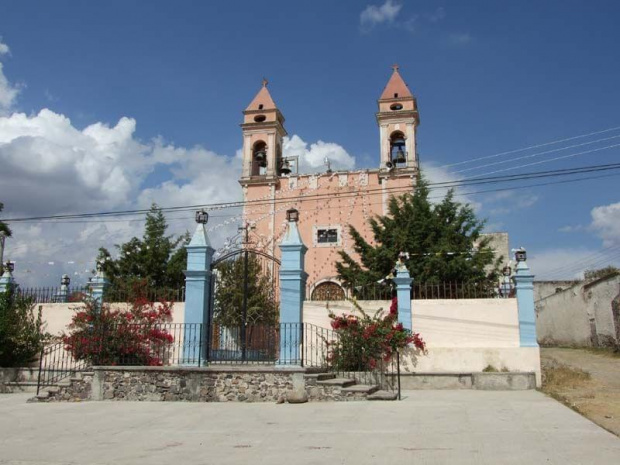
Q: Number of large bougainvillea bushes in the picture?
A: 2